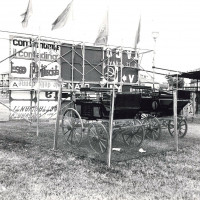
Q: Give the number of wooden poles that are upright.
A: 3